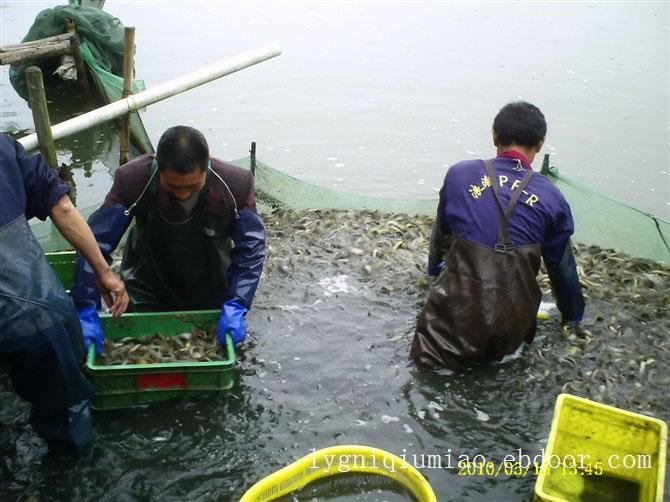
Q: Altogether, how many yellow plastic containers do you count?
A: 2